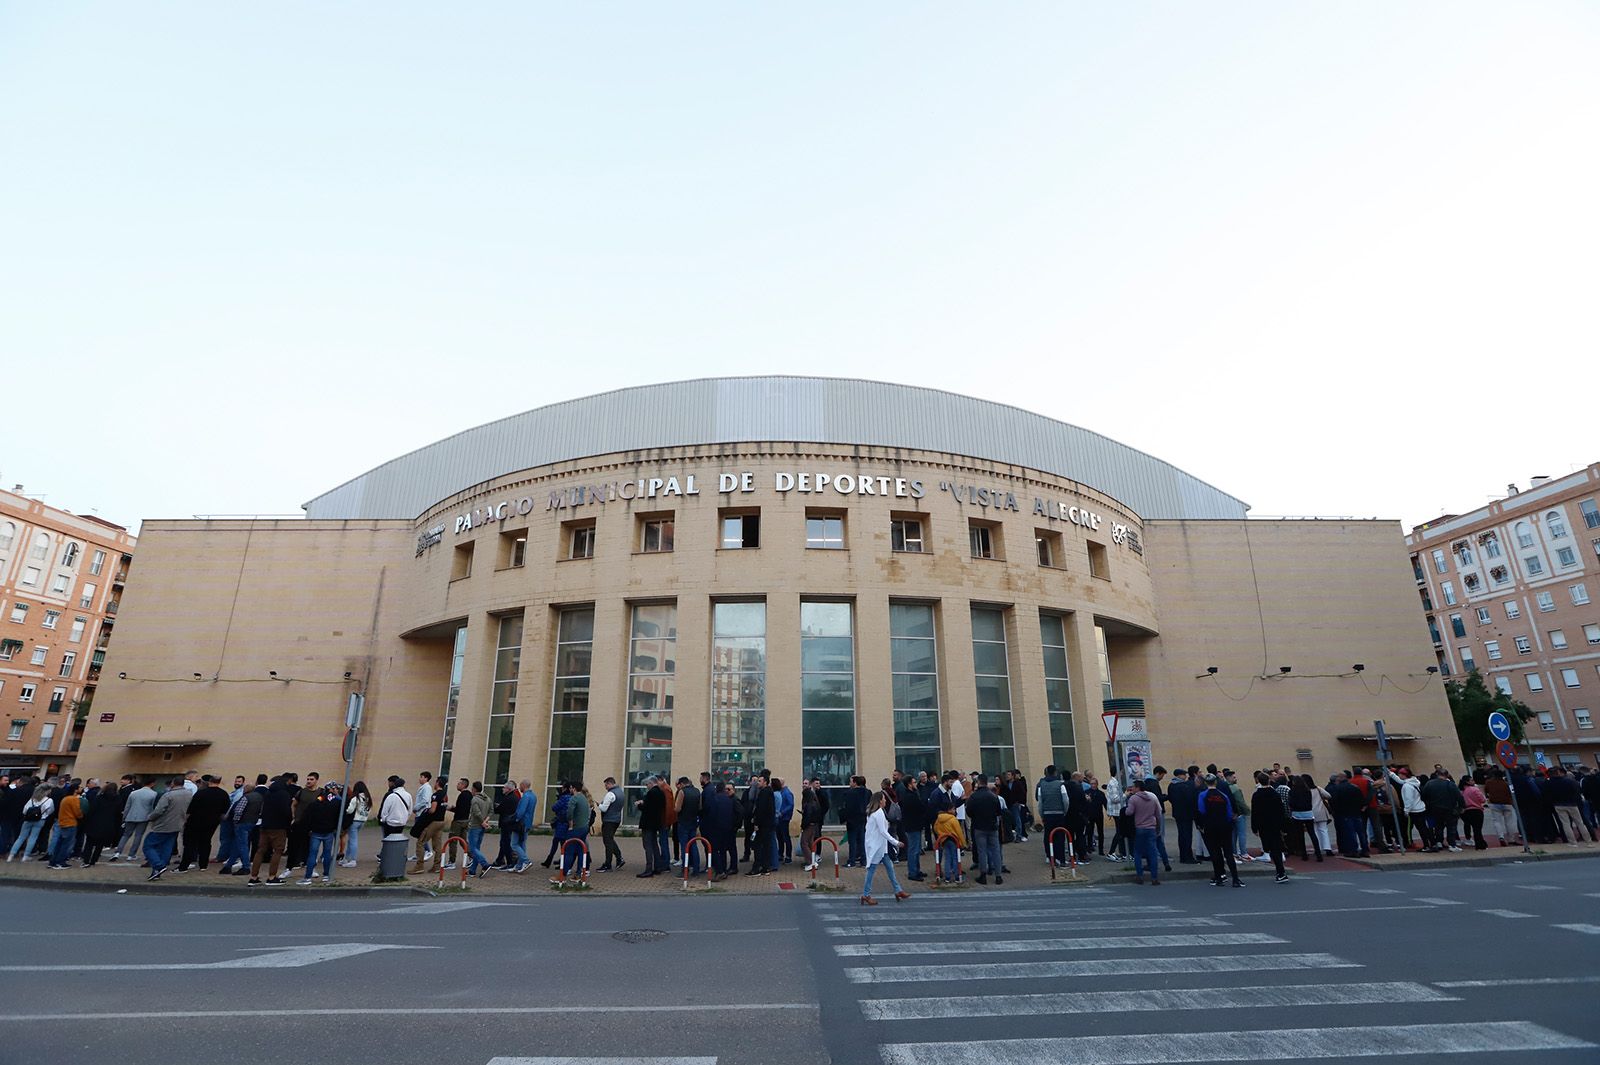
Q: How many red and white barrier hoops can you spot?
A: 6